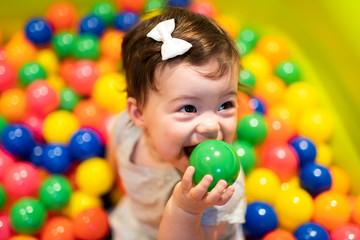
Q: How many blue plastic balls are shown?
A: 13